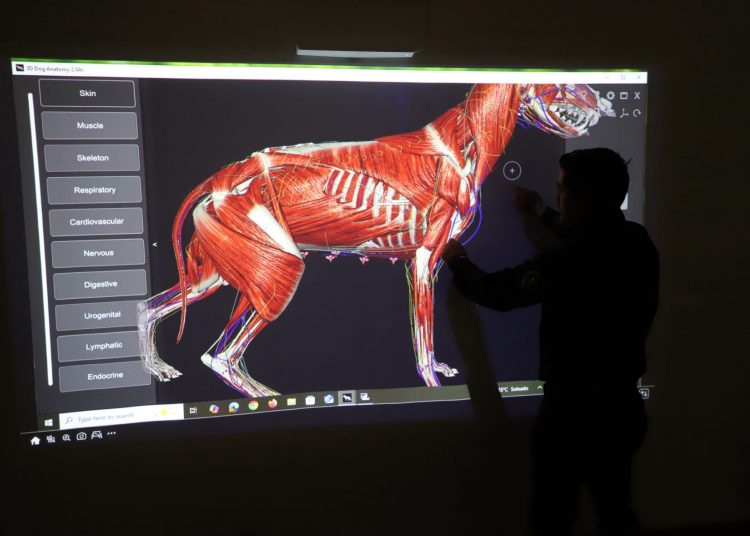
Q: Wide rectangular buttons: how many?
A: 10